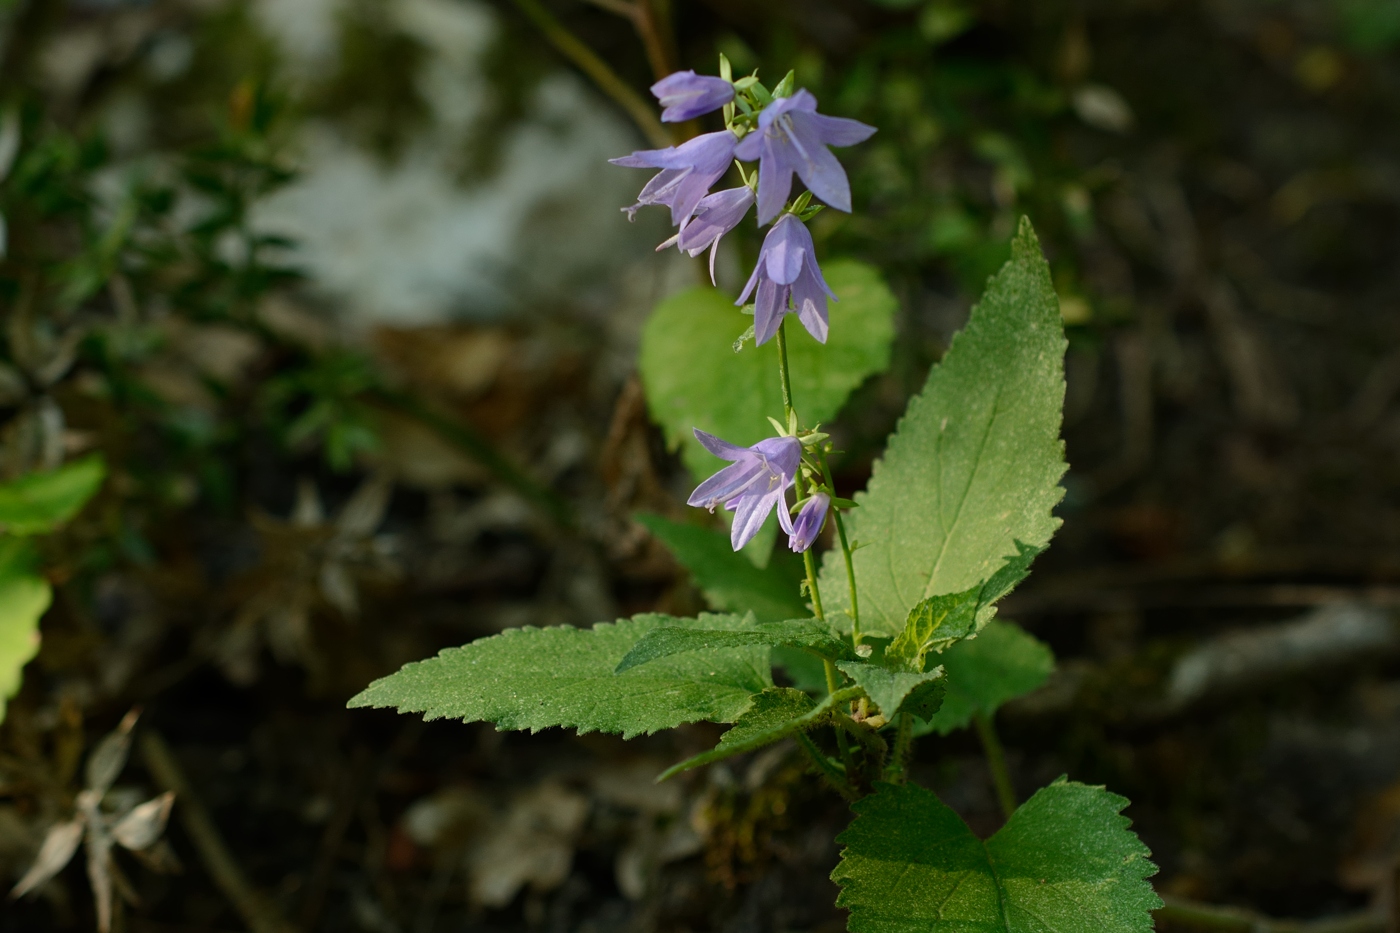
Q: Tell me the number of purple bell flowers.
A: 7